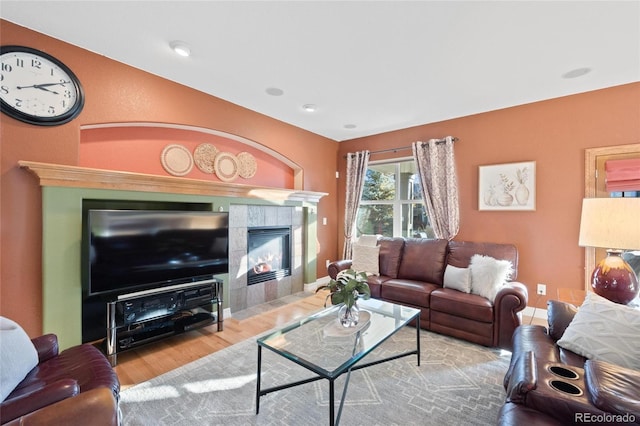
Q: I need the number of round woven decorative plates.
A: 4